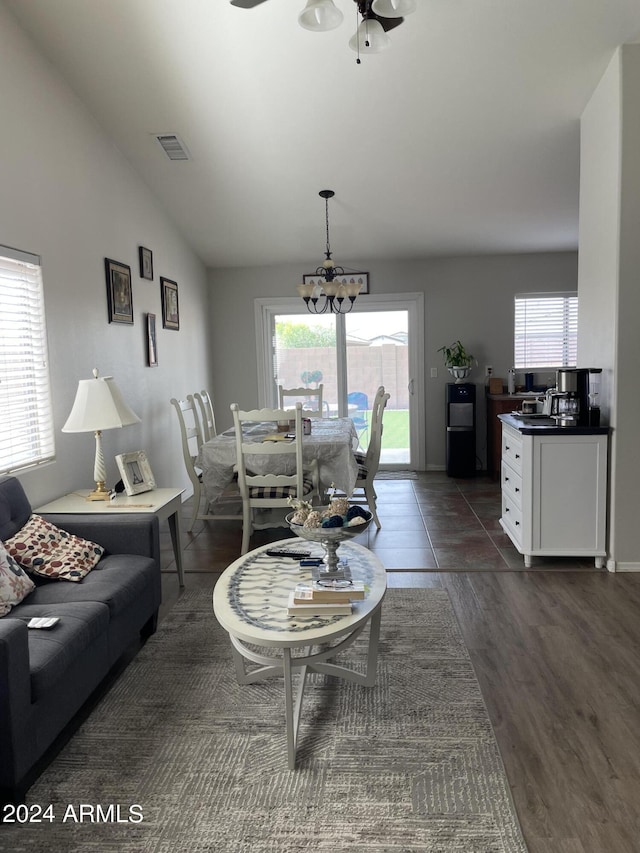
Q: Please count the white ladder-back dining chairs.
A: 6